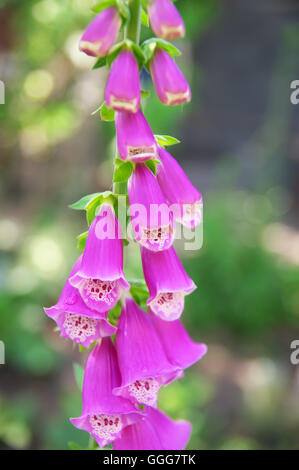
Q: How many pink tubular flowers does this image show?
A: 14